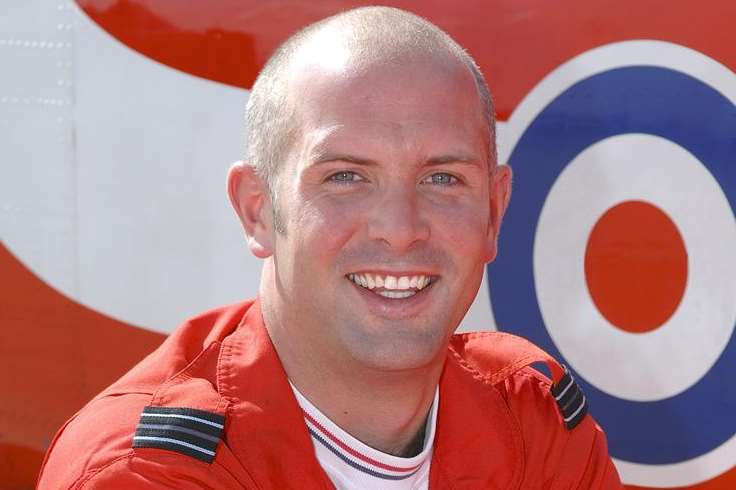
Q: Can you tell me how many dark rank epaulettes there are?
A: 2